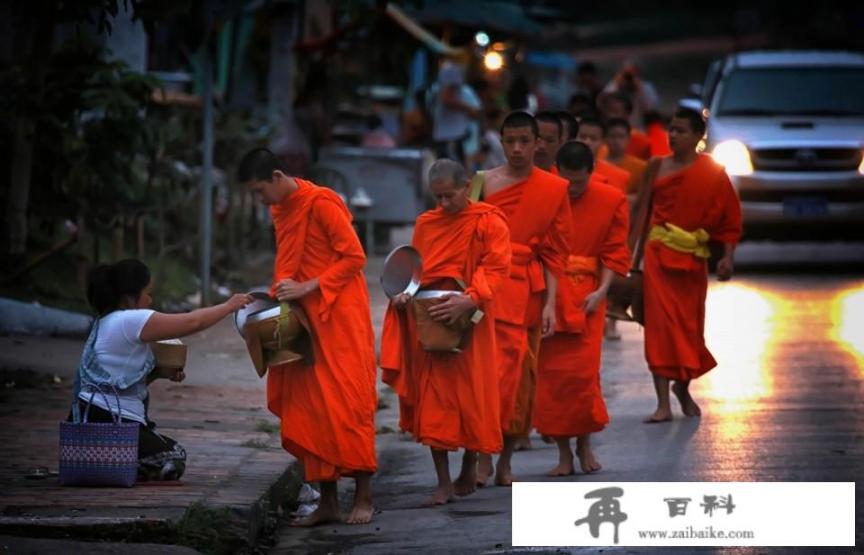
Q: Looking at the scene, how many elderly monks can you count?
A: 1